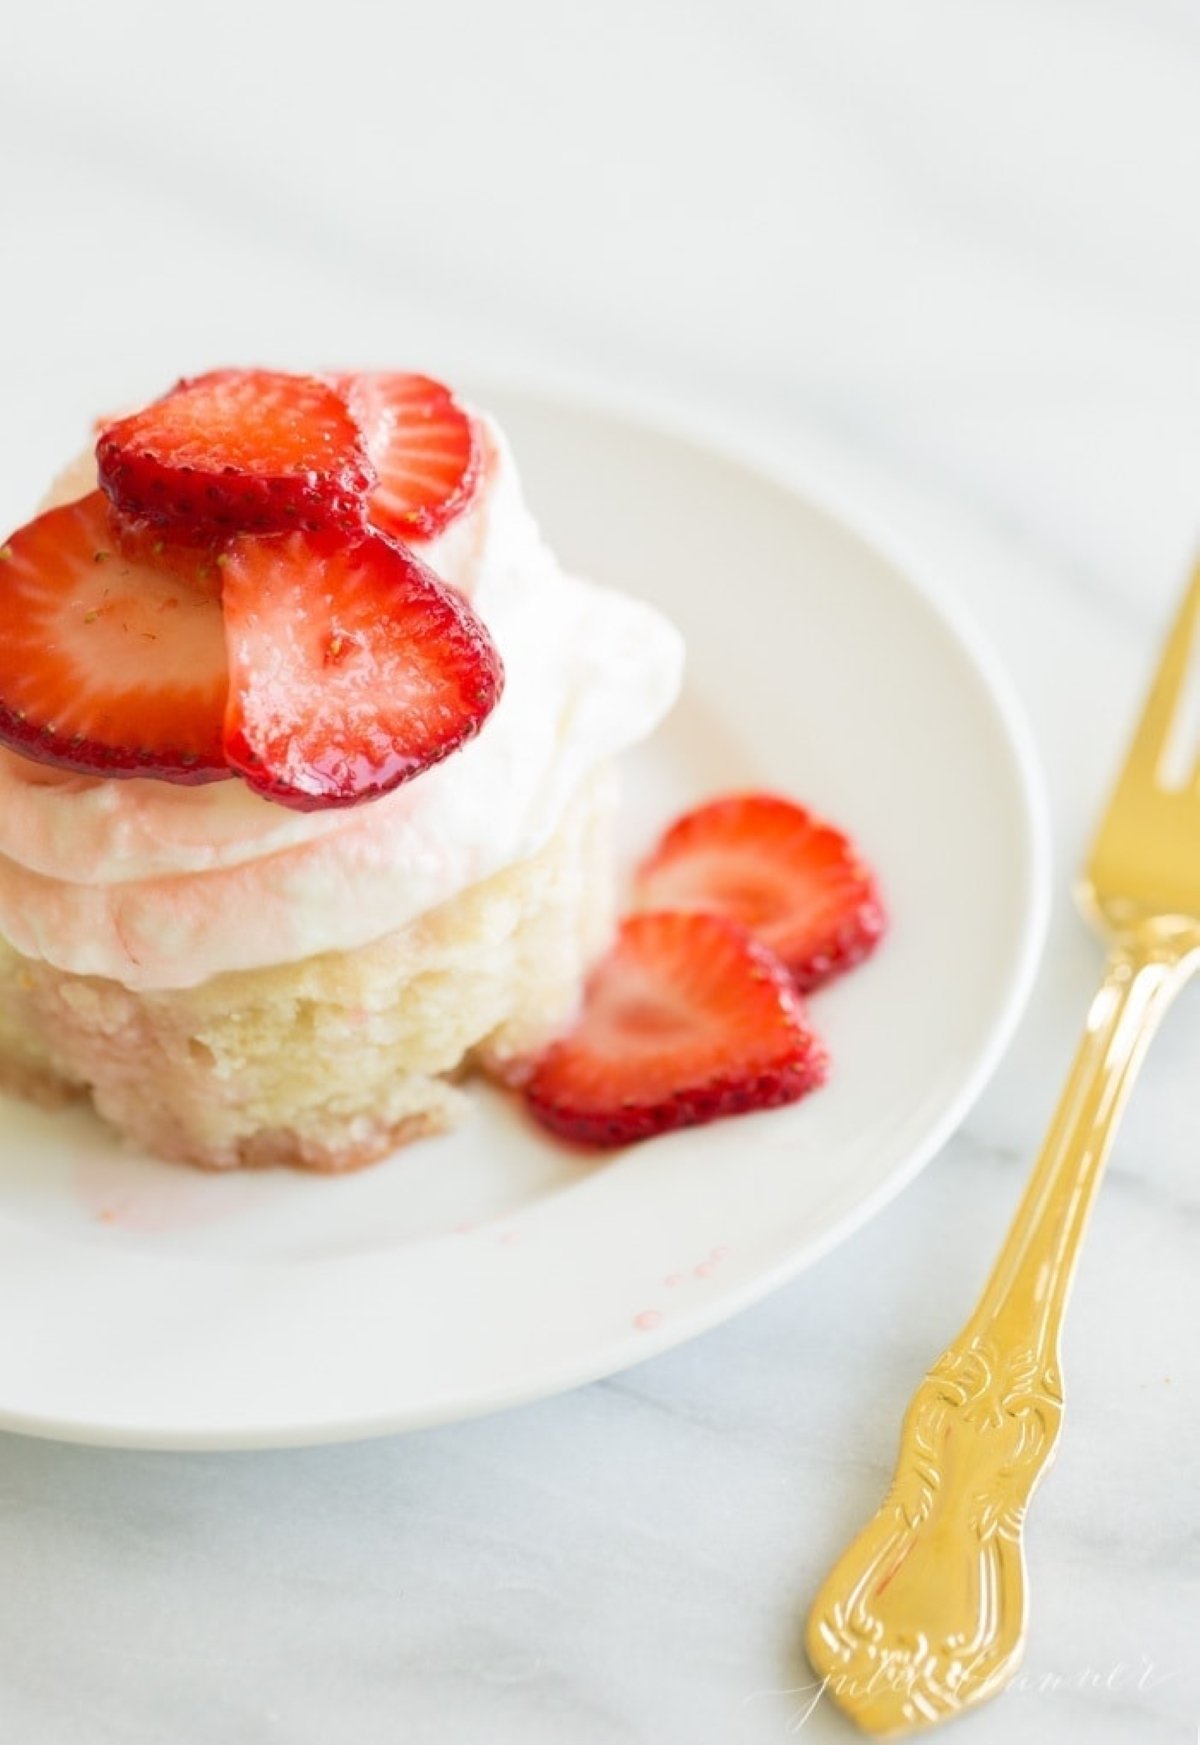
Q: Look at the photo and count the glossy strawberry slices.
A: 6